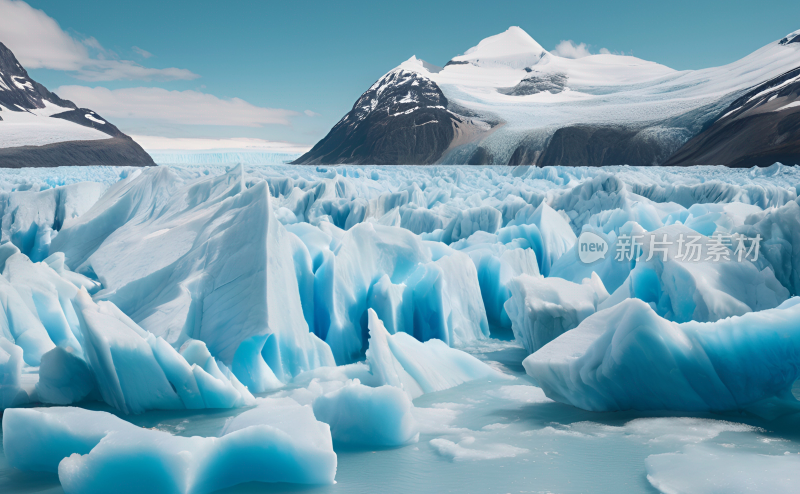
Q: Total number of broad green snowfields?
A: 0